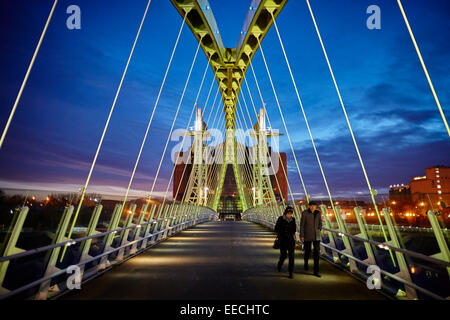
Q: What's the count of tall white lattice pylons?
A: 2